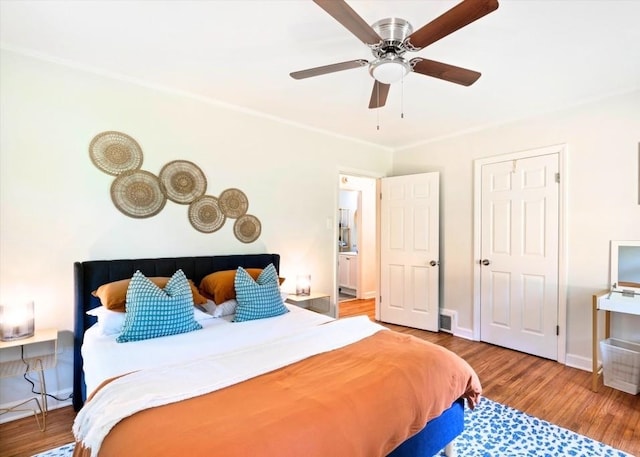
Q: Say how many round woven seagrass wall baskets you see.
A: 6